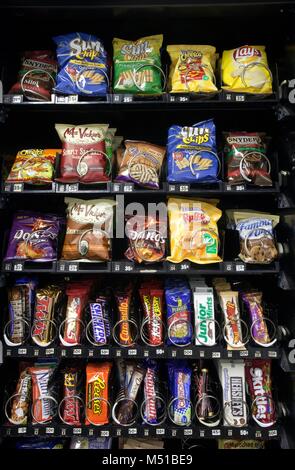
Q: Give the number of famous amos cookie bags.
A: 1